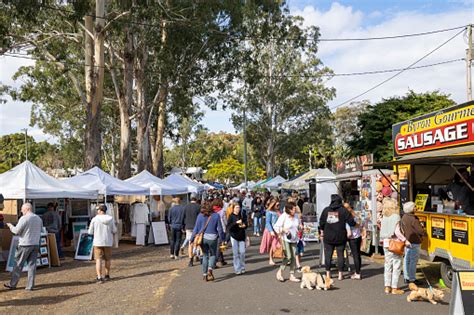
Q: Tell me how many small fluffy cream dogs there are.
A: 2